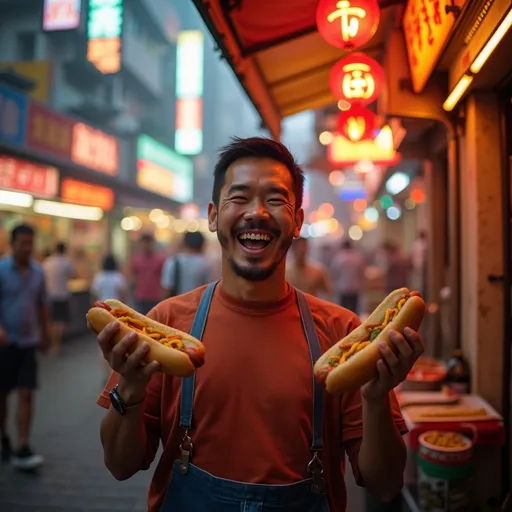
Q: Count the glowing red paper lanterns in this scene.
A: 3